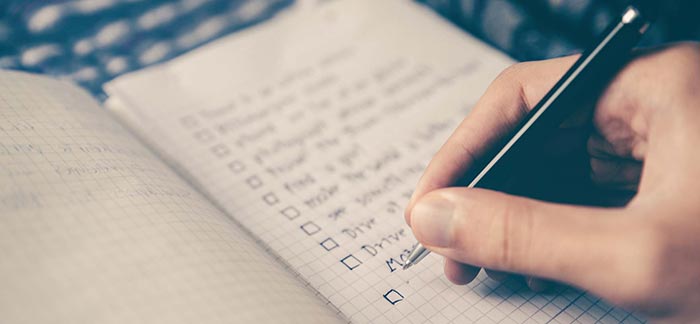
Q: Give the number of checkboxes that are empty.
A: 11